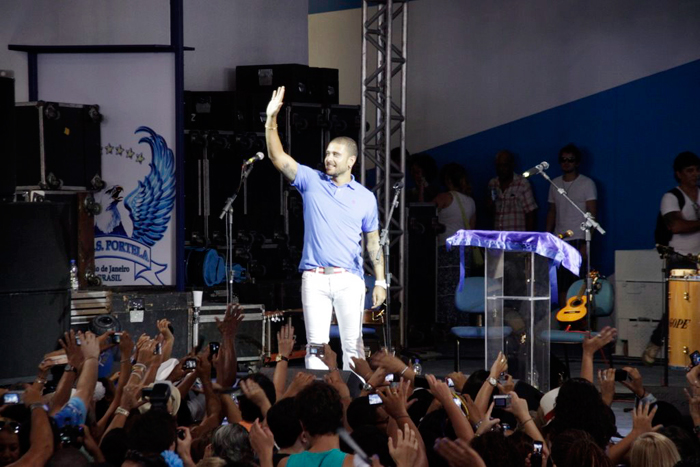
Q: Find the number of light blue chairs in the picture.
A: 2